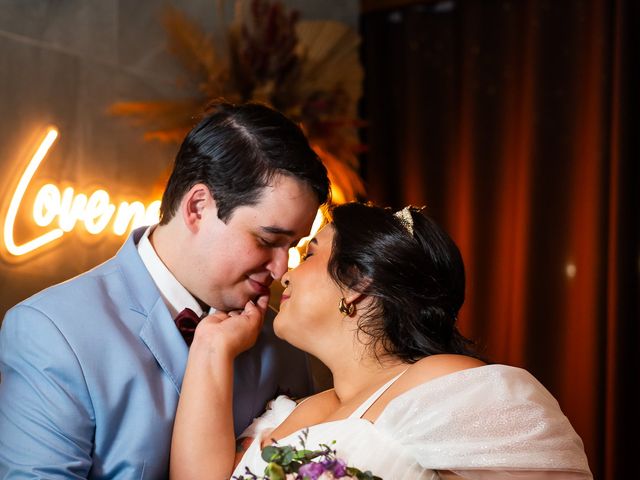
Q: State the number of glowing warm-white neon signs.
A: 1